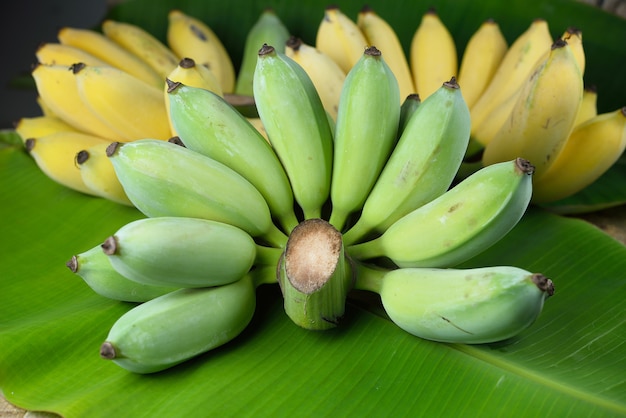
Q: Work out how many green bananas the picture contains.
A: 12